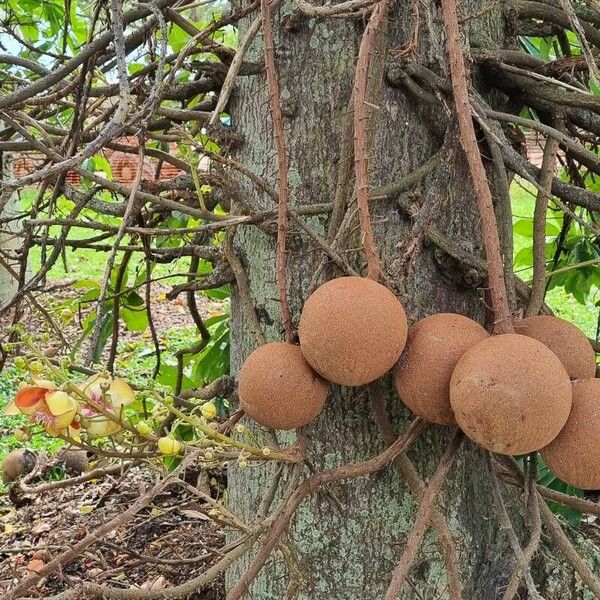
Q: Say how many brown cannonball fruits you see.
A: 6